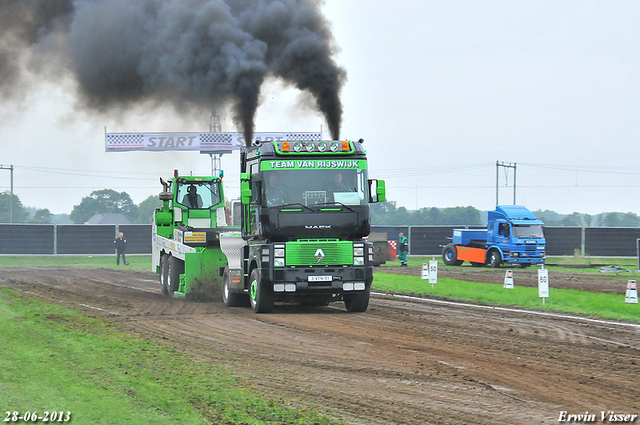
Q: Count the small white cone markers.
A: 3